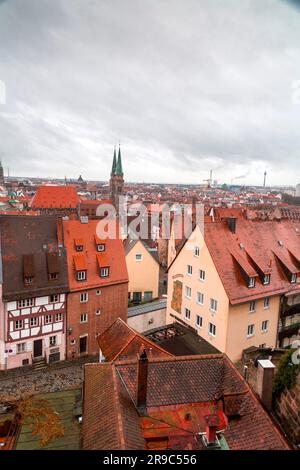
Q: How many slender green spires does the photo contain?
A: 2